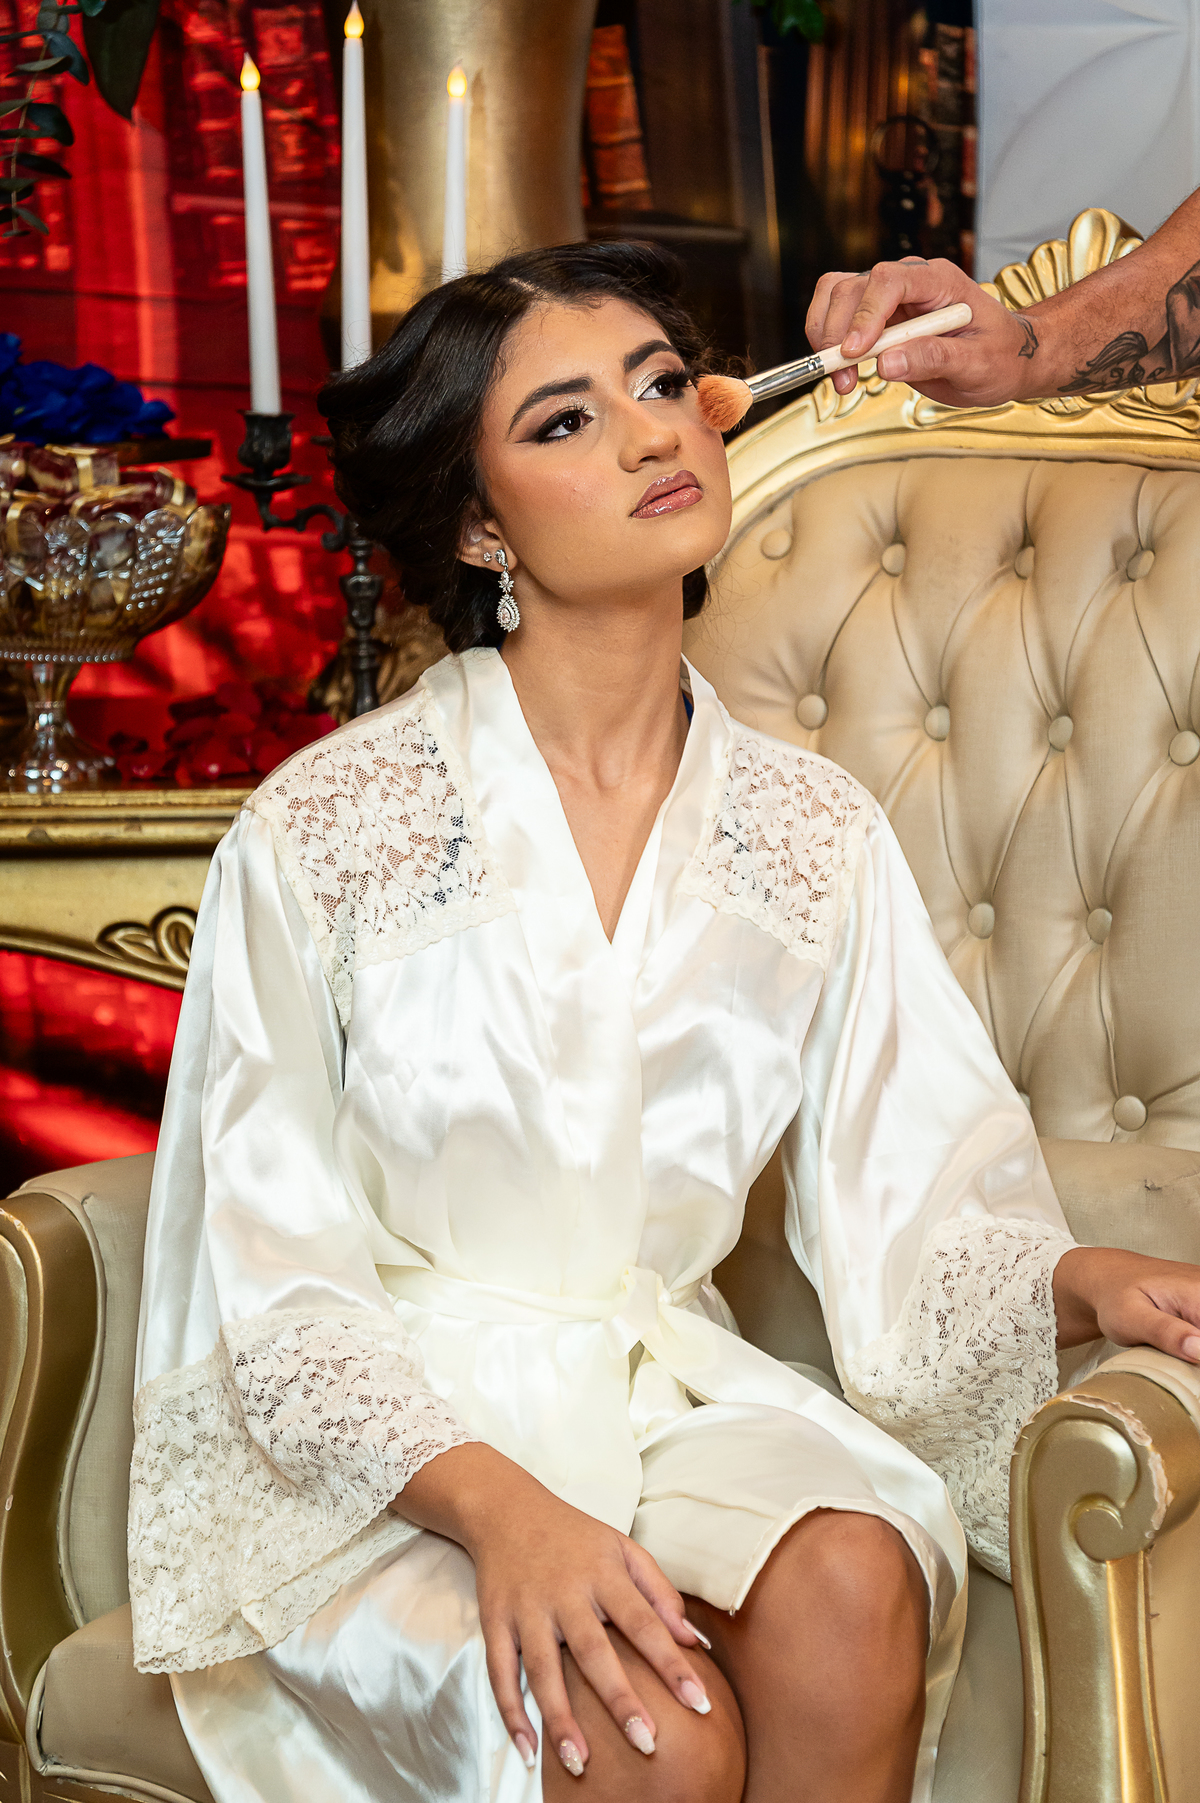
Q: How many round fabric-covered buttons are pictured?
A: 12